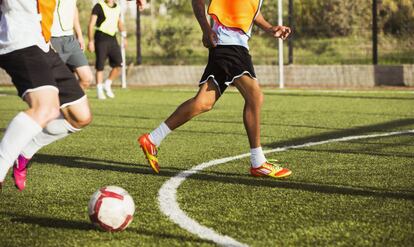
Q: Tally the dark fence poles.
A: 3